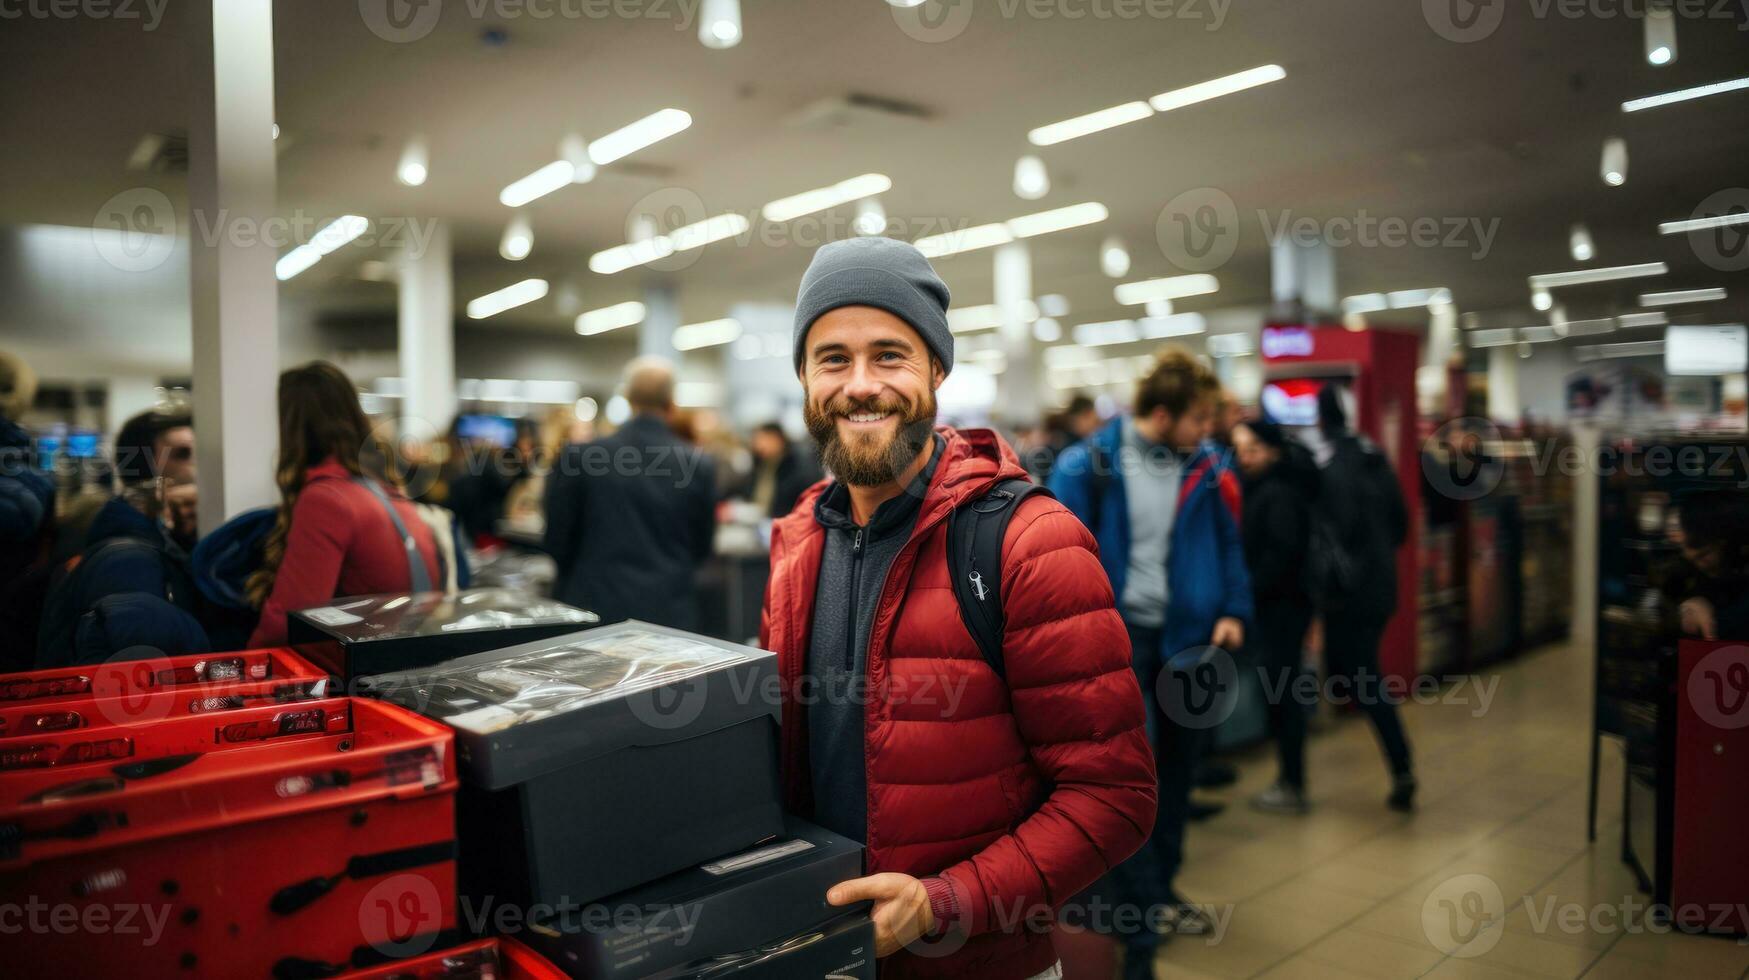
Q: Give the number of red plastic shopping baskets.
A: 3